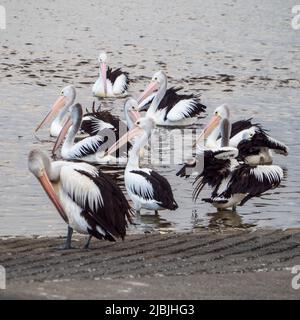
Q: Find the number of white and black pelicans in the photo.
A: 10